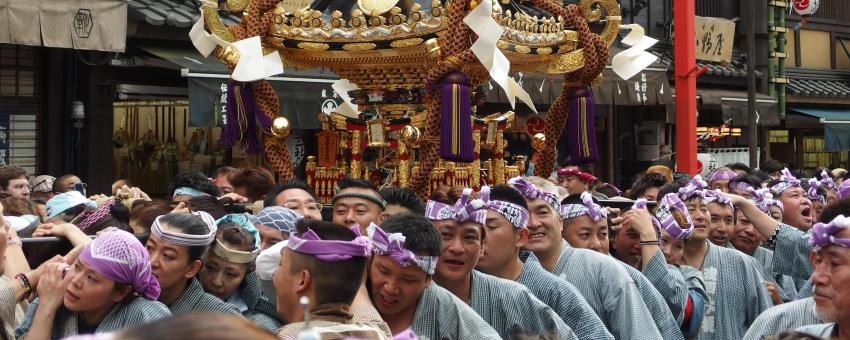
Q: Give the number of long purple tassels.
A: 3